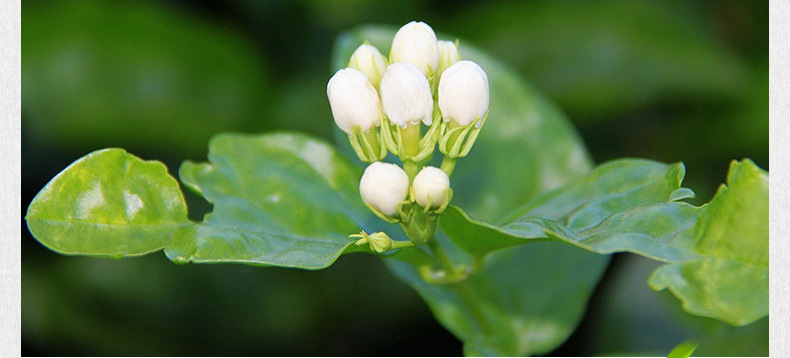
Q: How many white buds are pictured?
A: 8